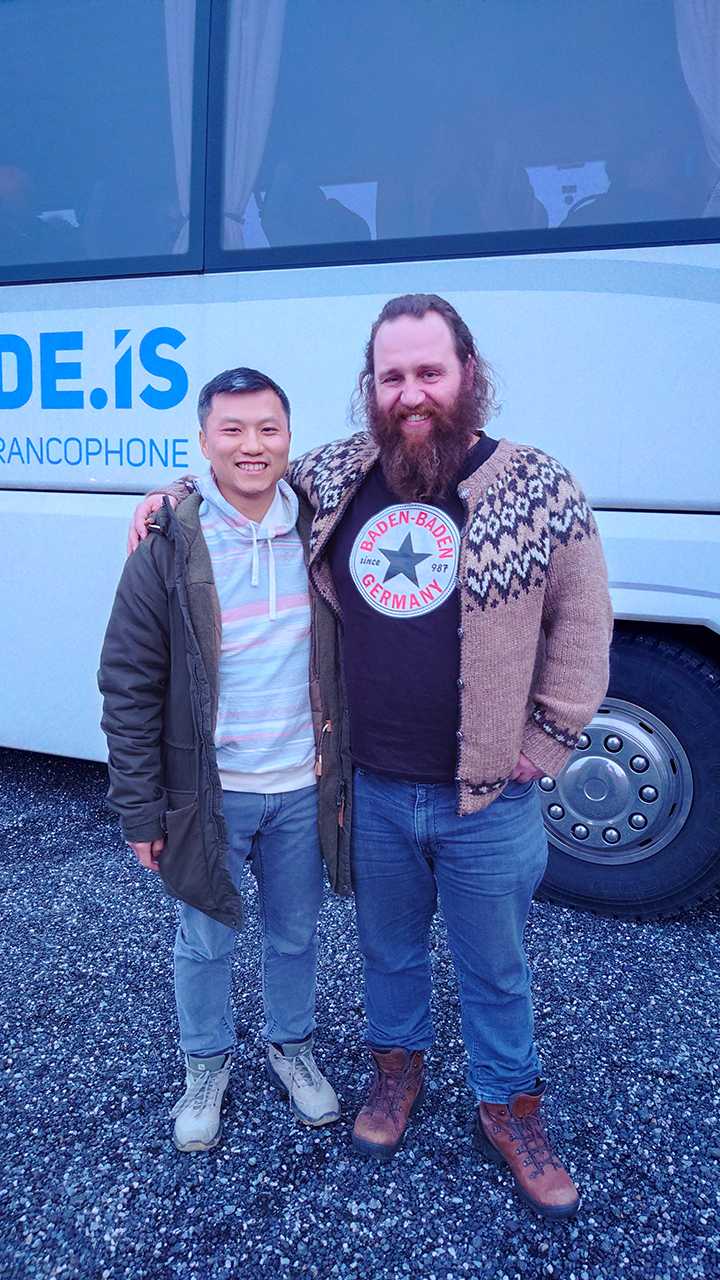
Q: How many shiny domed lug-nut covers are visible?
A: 9